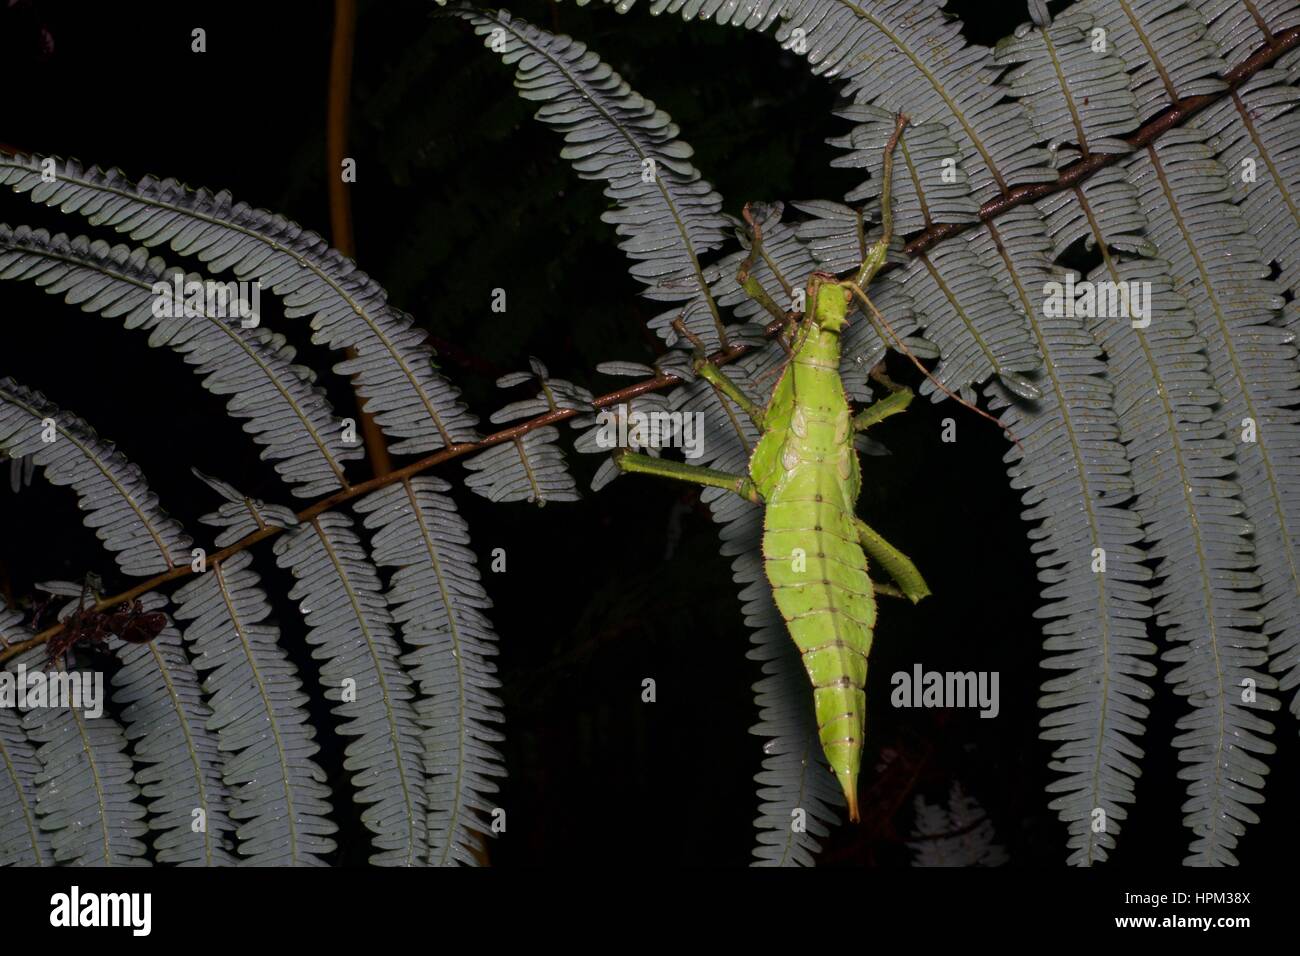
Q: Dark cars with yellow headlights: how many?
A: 0